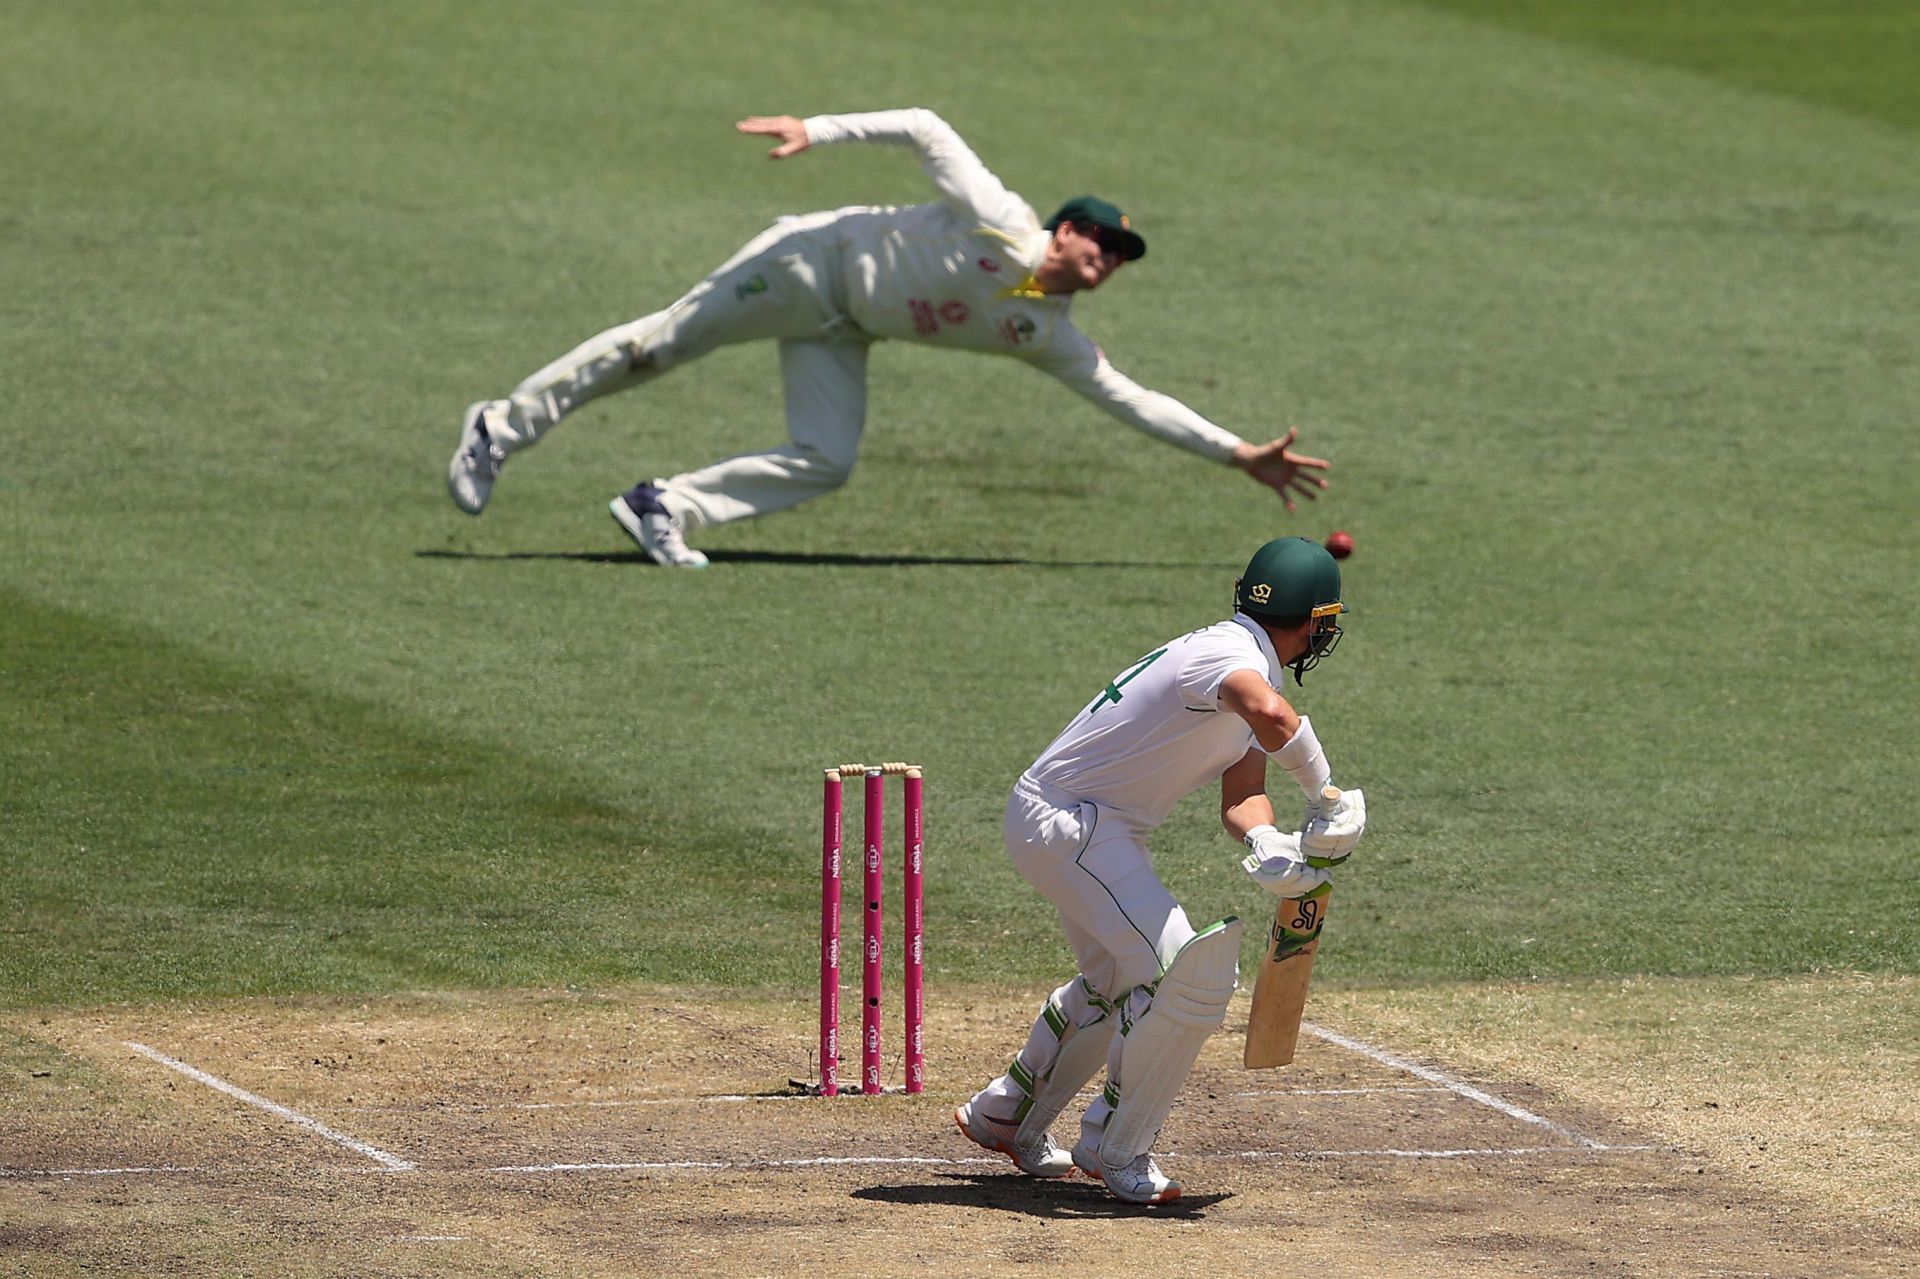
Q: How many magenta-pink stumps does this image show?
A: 3